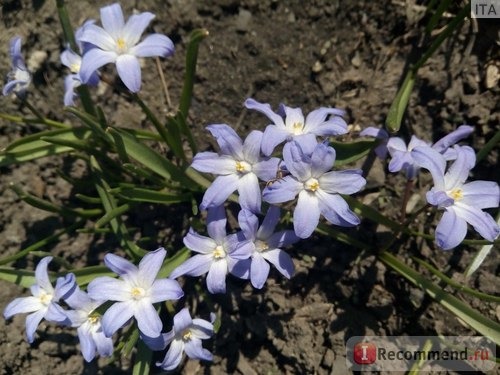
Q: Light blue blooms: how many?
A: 14